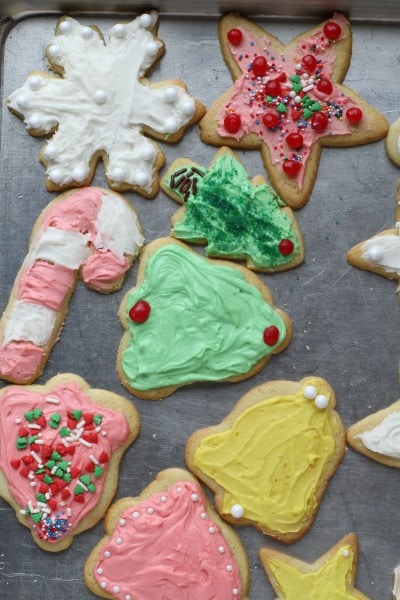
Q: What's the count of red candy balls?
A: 15